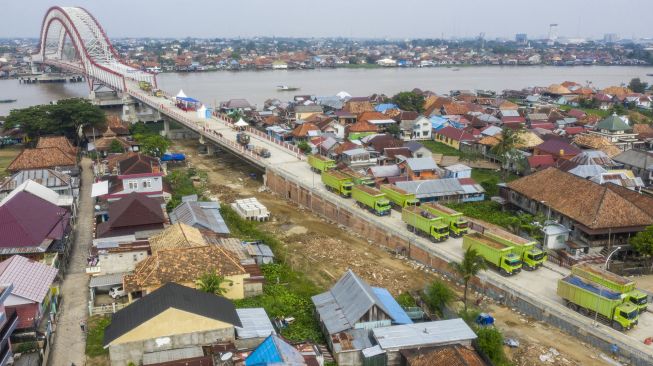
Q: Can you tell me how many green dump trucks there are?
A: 11